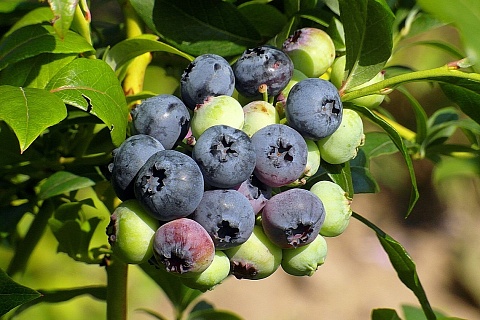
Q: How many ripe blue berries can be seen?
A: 10